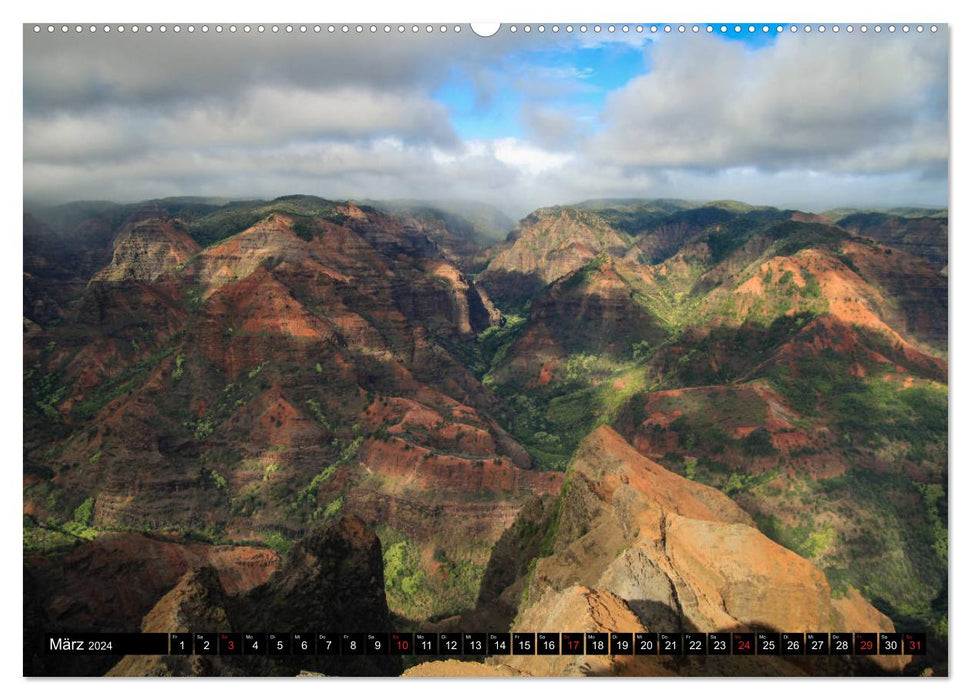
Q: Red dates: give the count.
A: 6